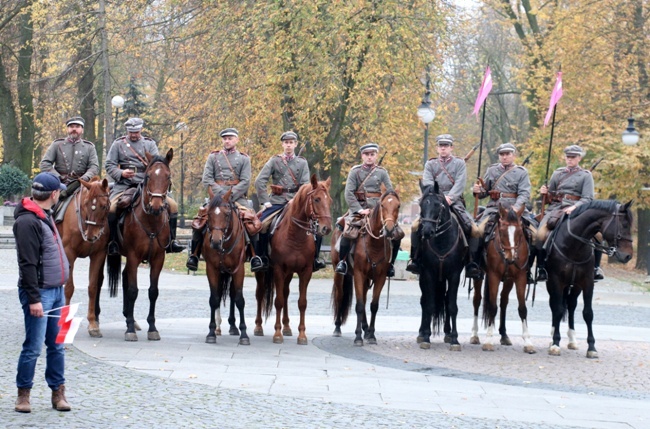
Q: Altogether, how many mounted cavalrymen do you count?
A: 8